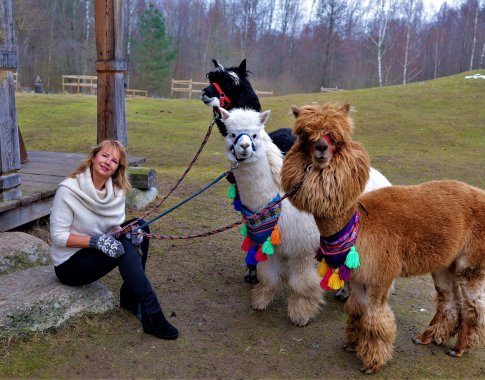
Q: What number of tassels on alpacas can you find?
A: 15